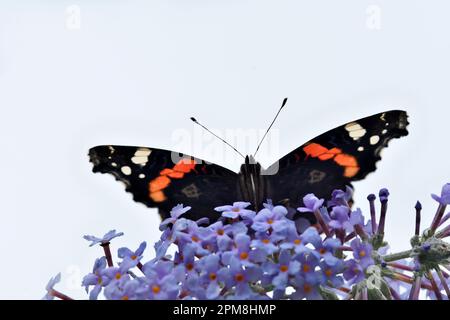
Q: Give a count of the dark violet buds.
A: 3